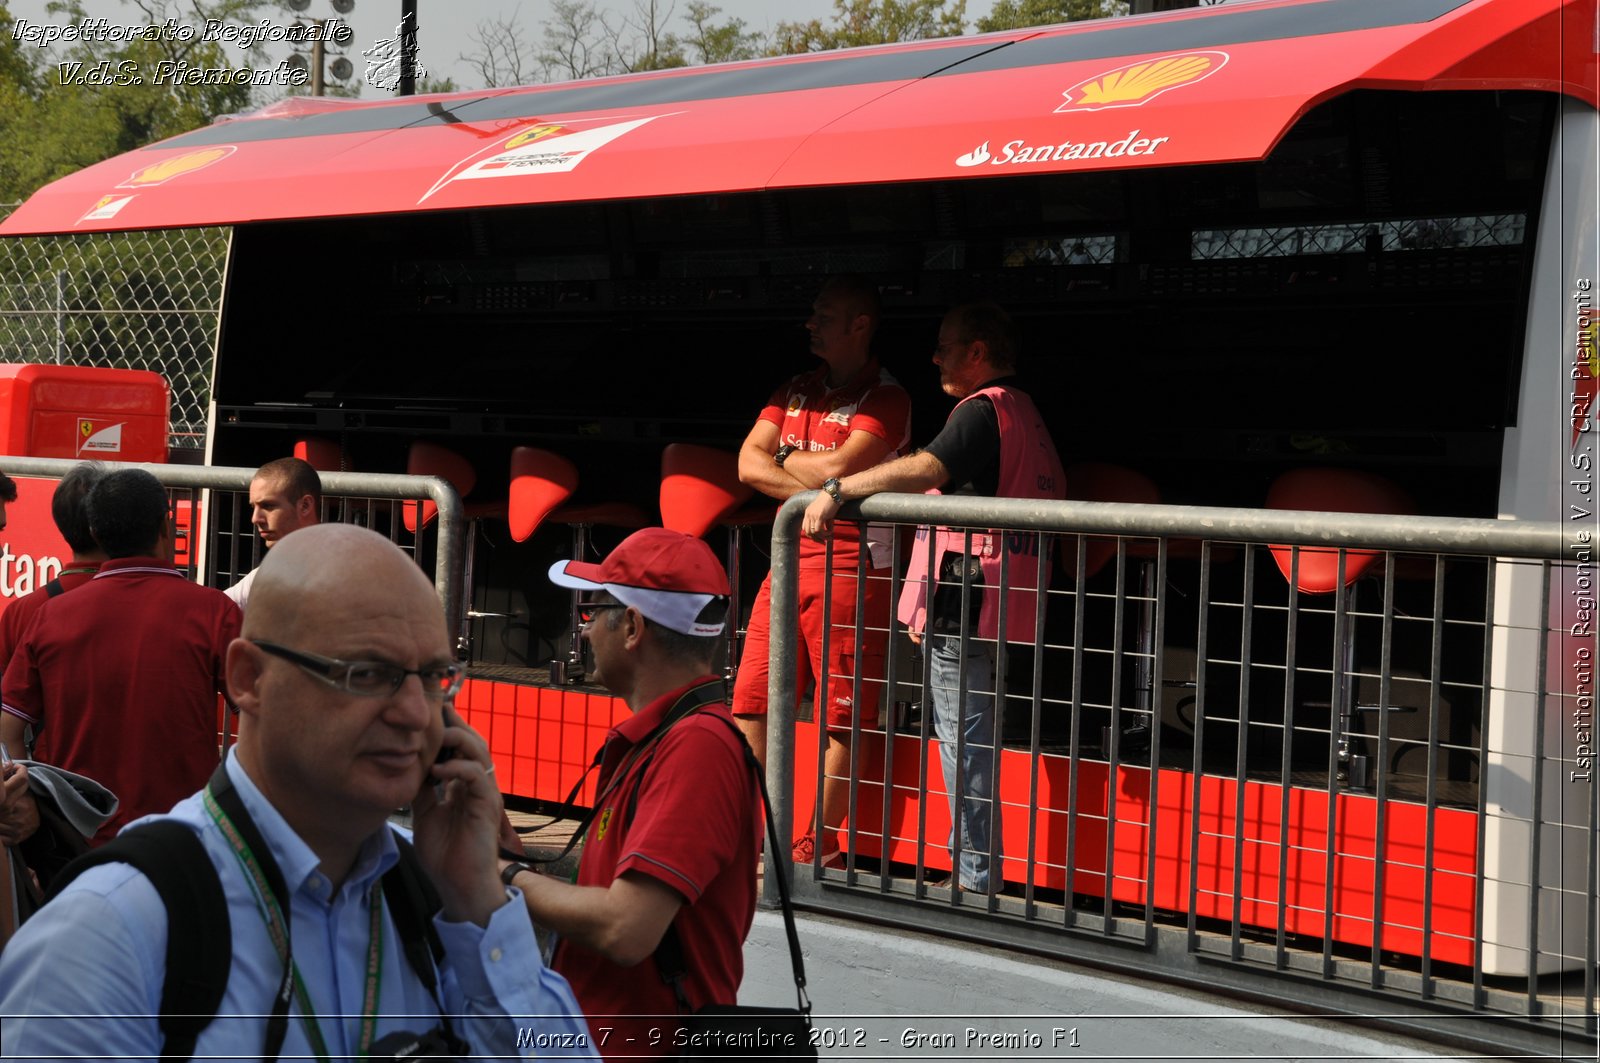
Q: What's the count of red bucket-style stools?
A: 6